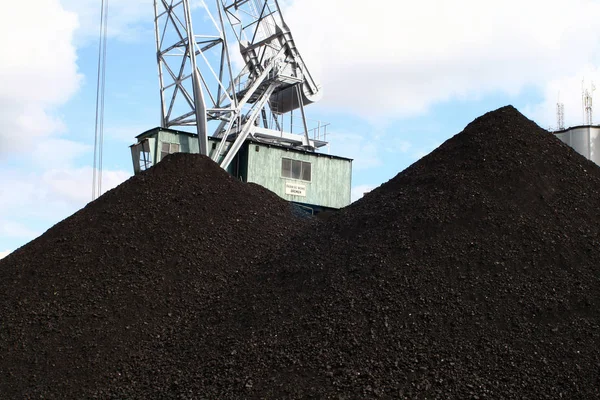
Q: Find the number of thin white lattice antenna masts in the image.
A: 2